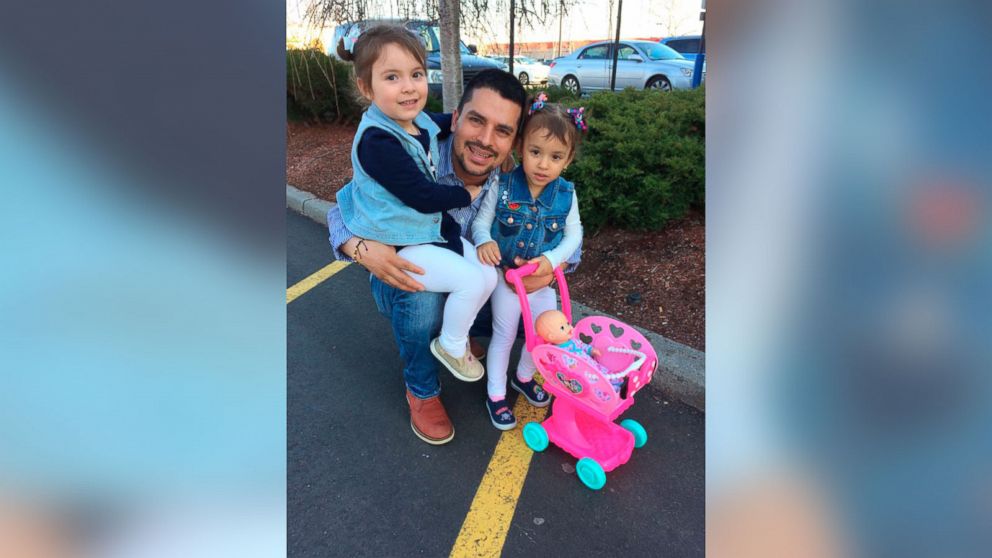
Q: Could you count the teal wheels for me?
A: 3